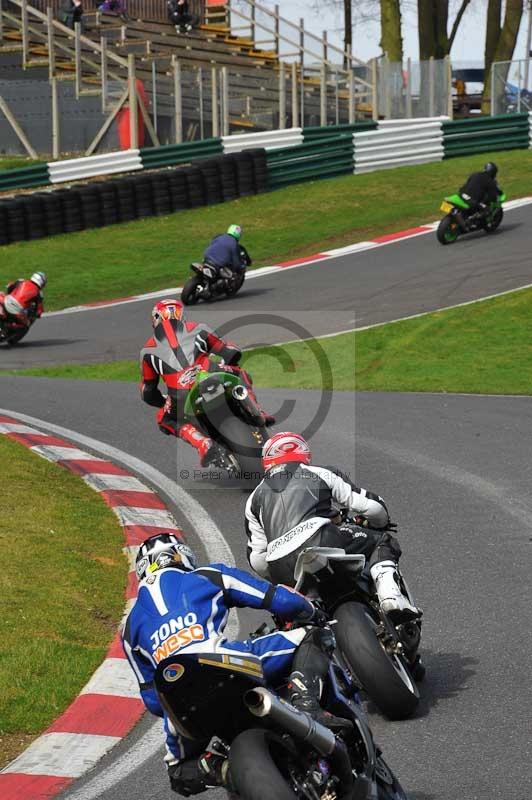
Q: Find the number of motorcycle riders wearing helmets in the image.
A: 6